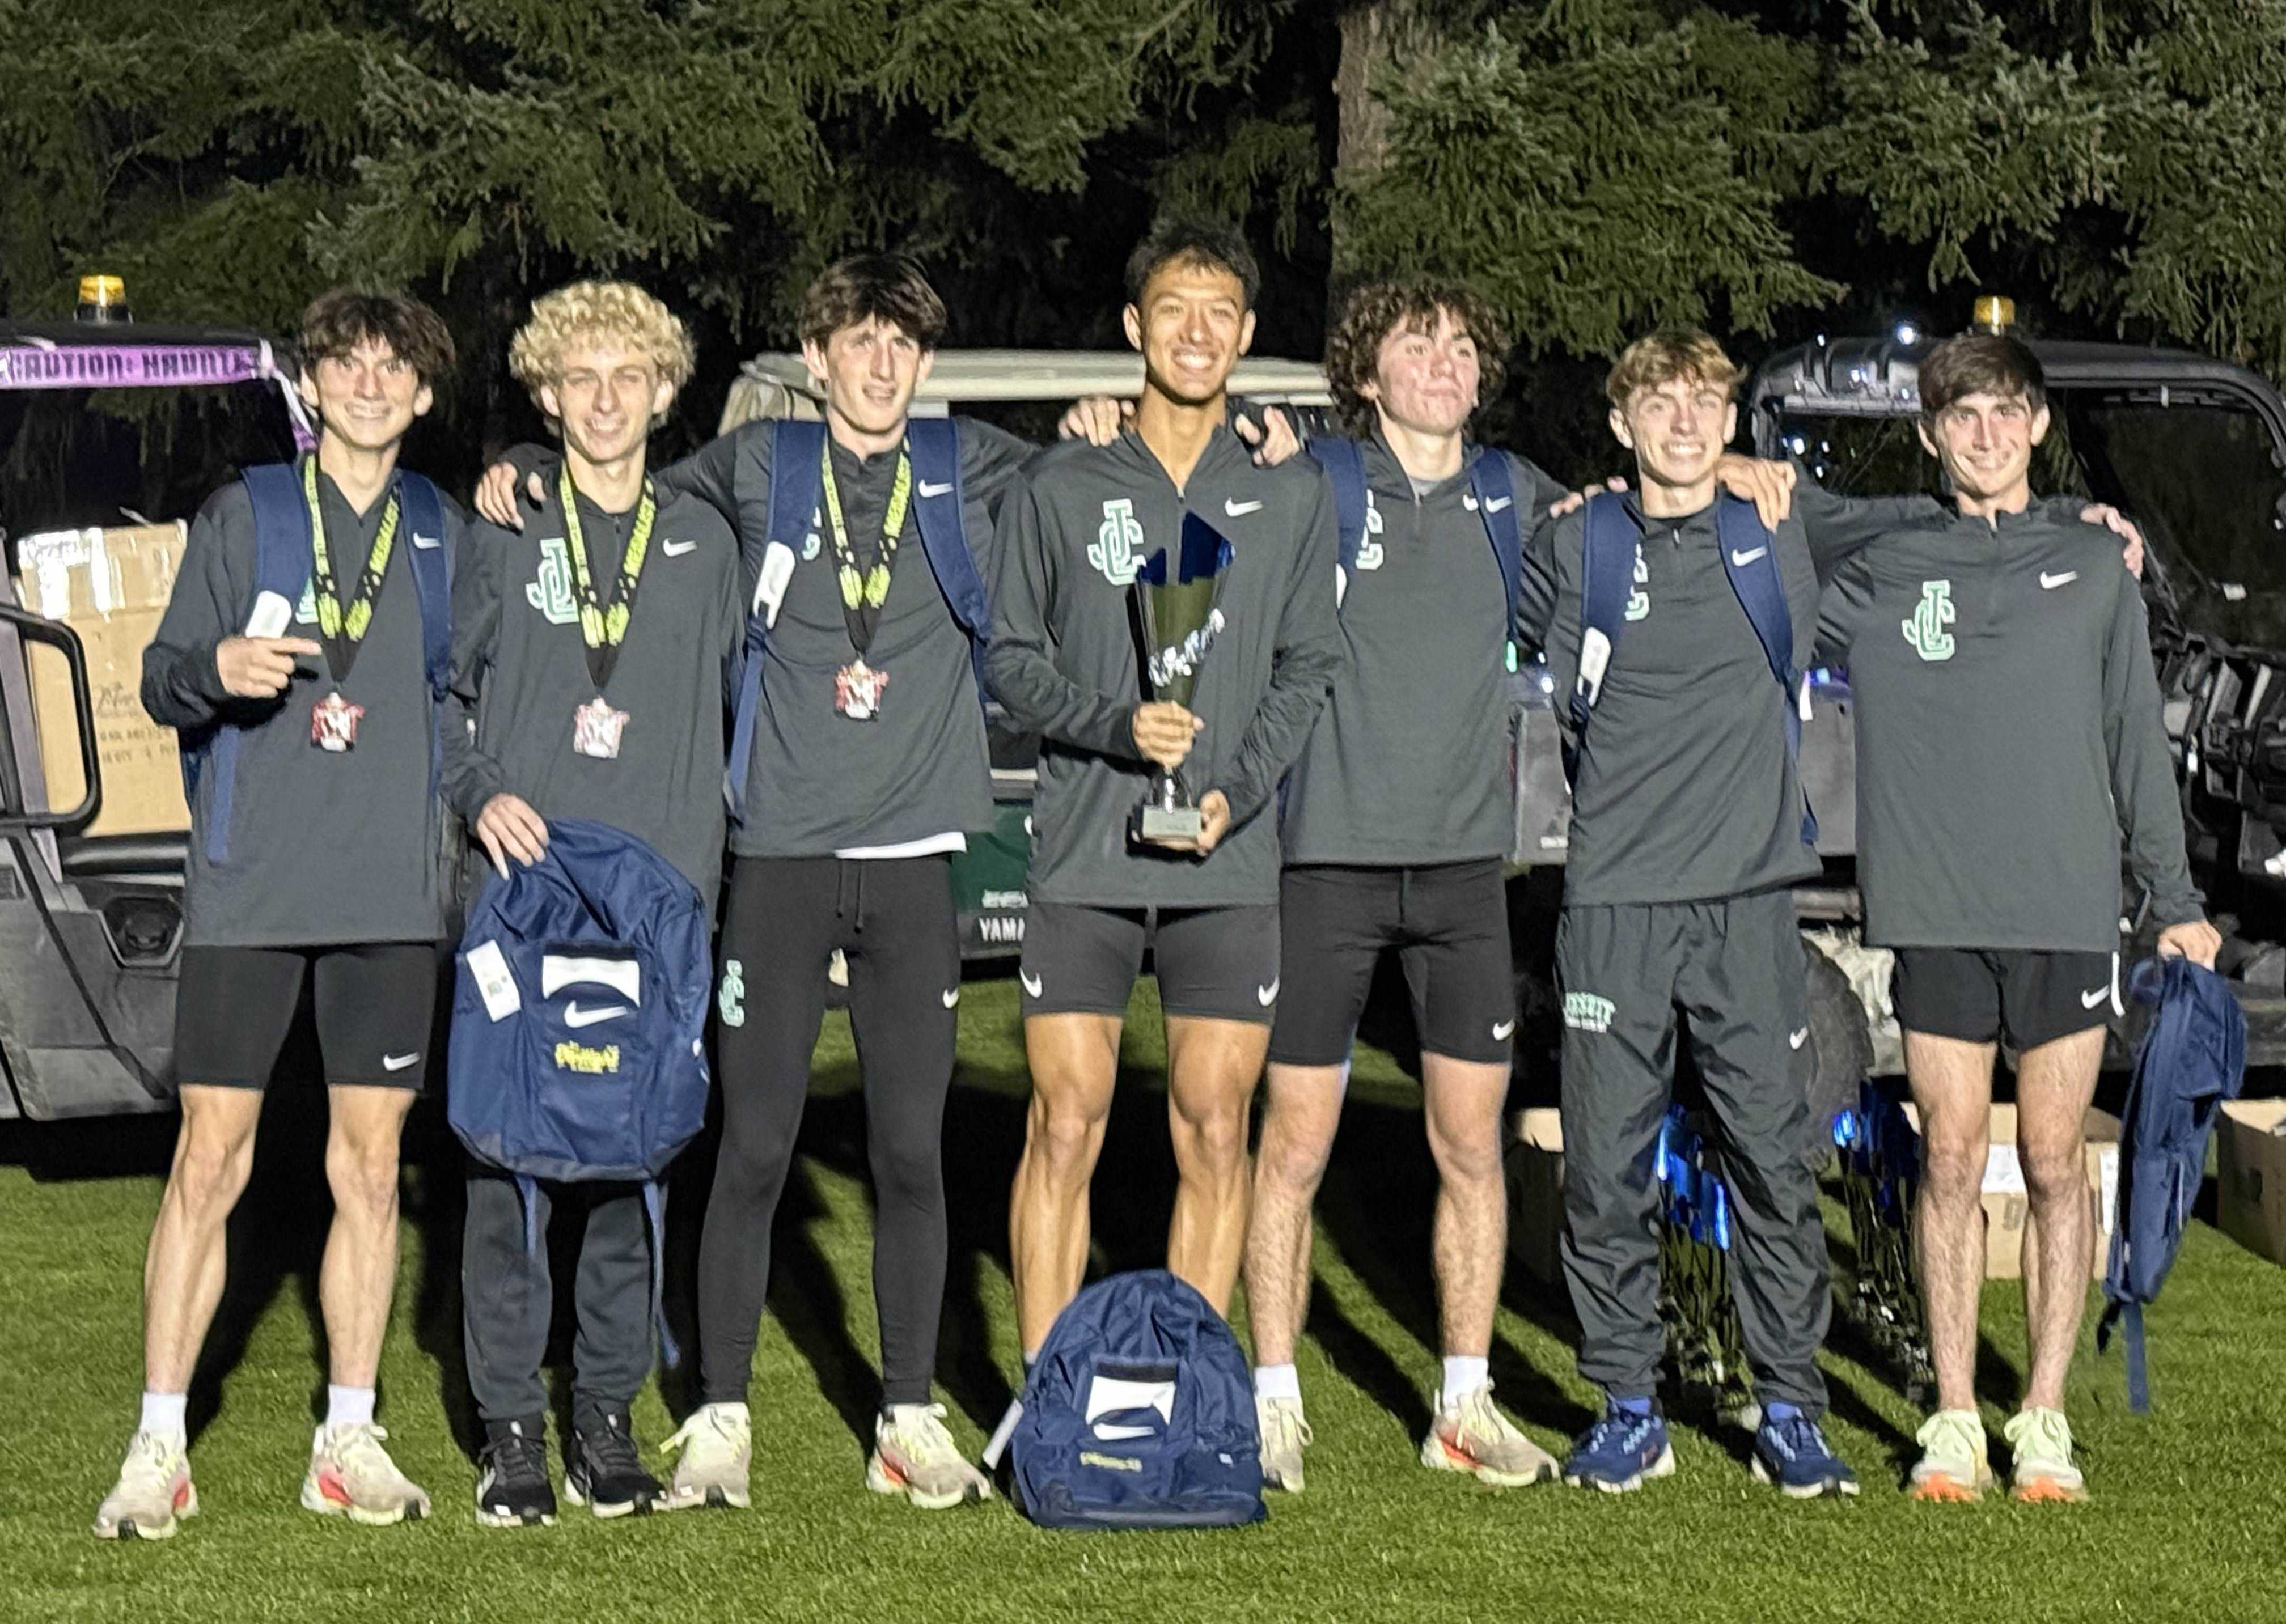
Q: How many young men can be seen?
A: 7